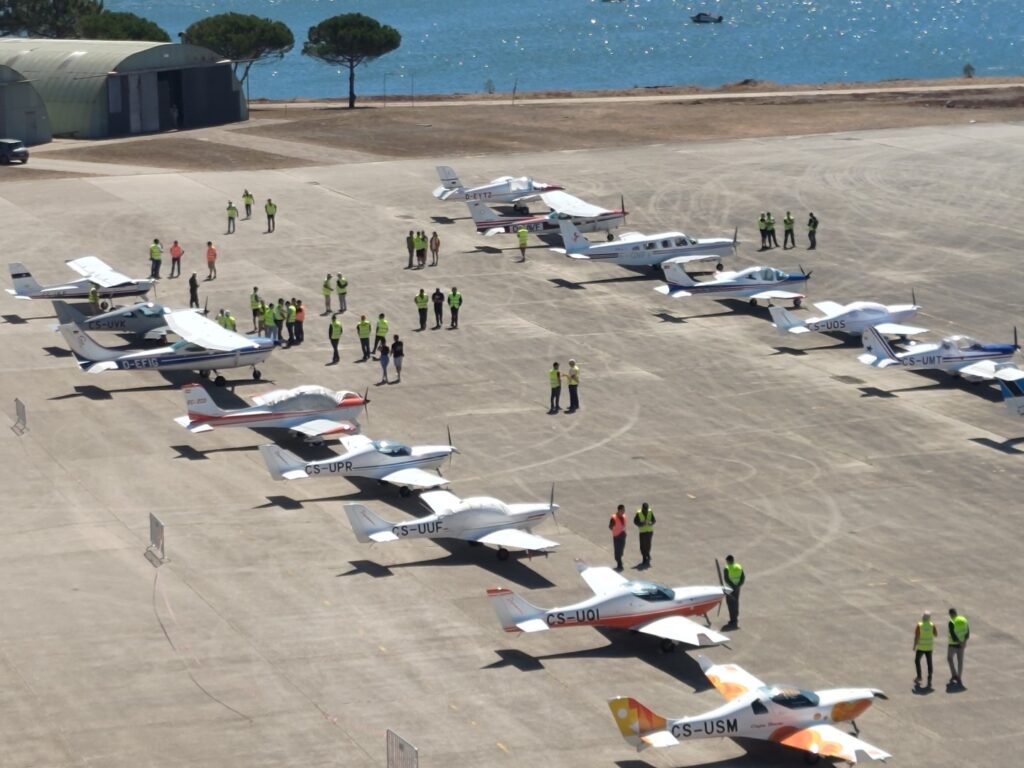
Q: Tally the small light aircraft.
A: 15